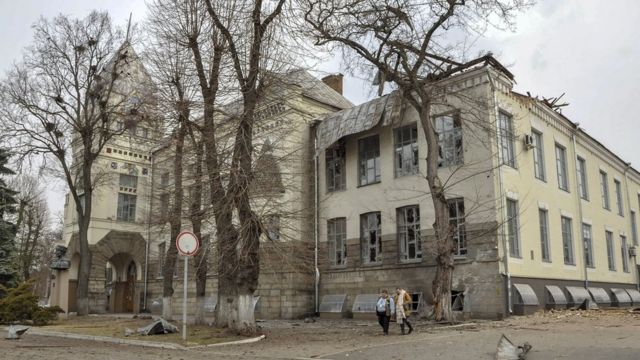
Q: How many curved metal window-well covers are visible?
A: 6